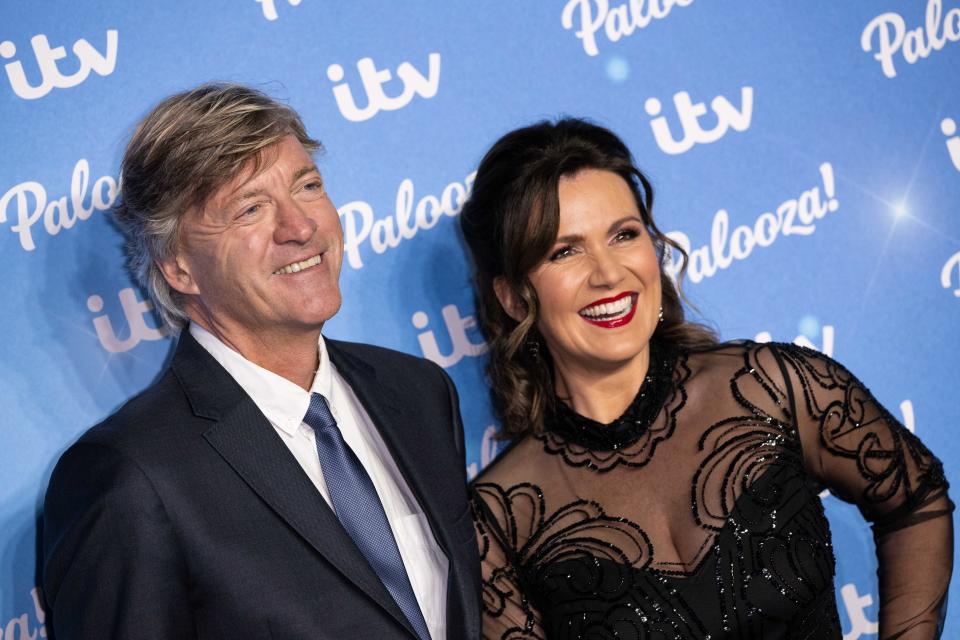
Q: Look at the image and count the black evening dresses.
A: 1